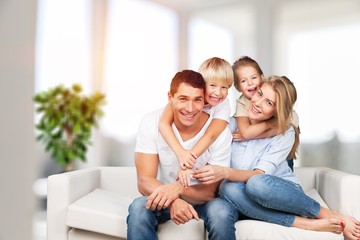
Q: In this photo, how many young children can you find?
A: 2